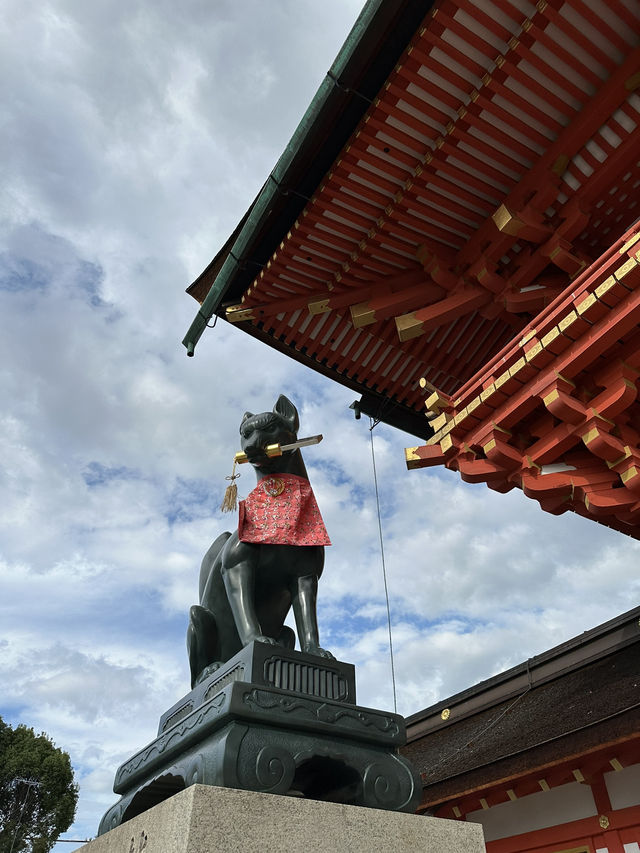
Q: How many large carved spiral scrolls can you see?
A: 2